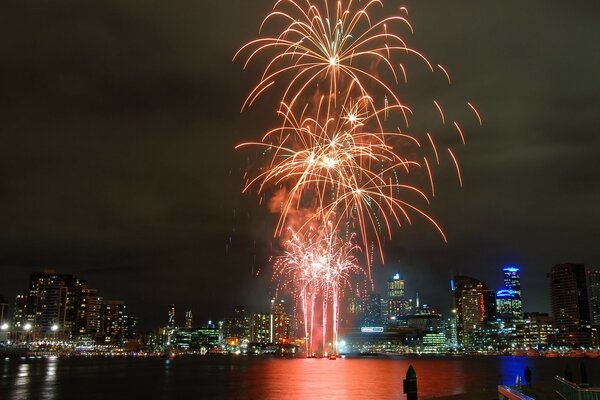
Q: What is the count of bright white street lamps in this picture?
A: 3